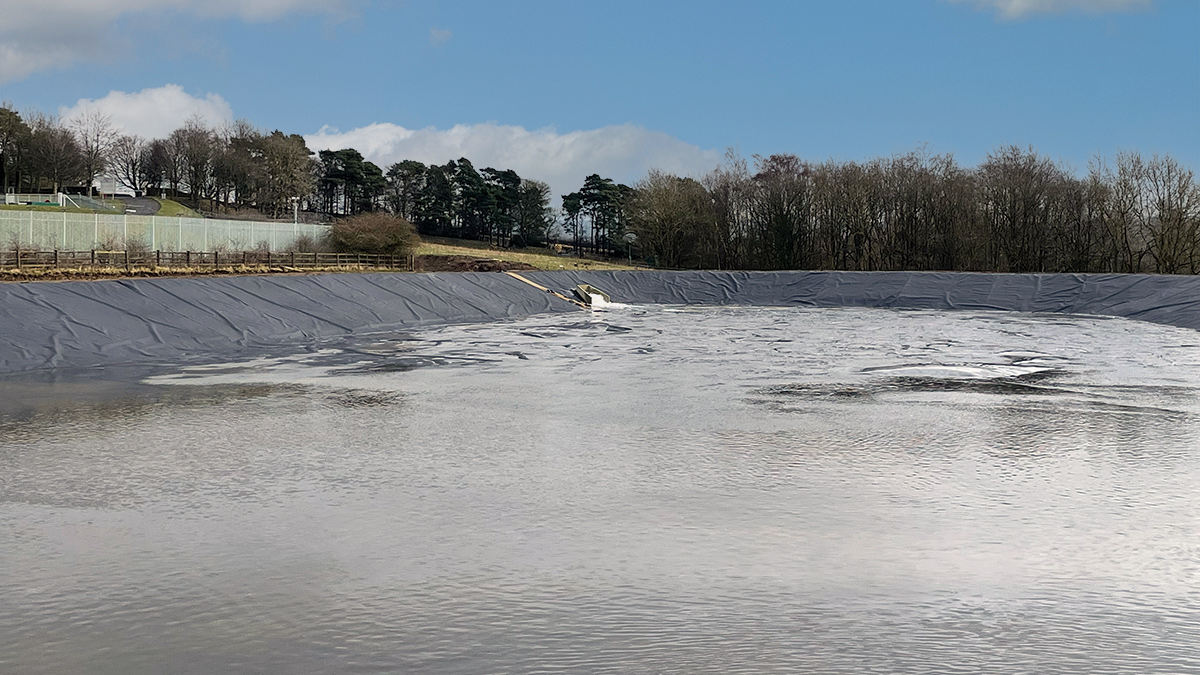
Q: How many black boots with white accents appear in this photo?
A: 0